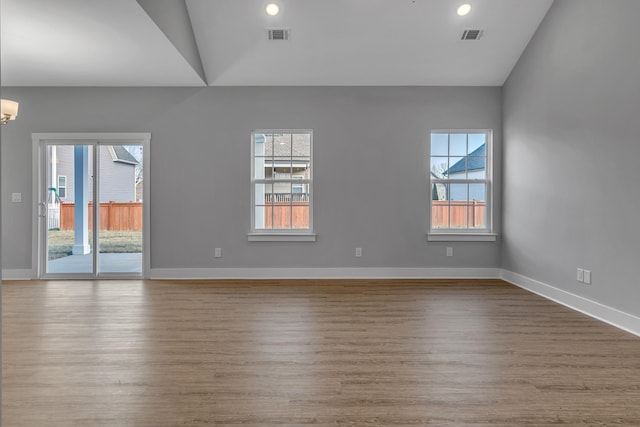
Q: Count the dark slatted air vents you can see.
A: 2